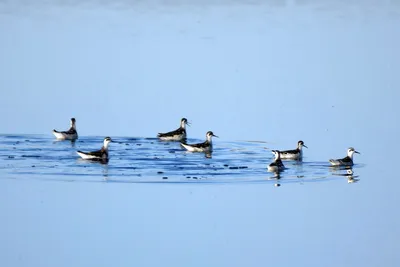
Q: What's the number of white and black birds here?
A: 7